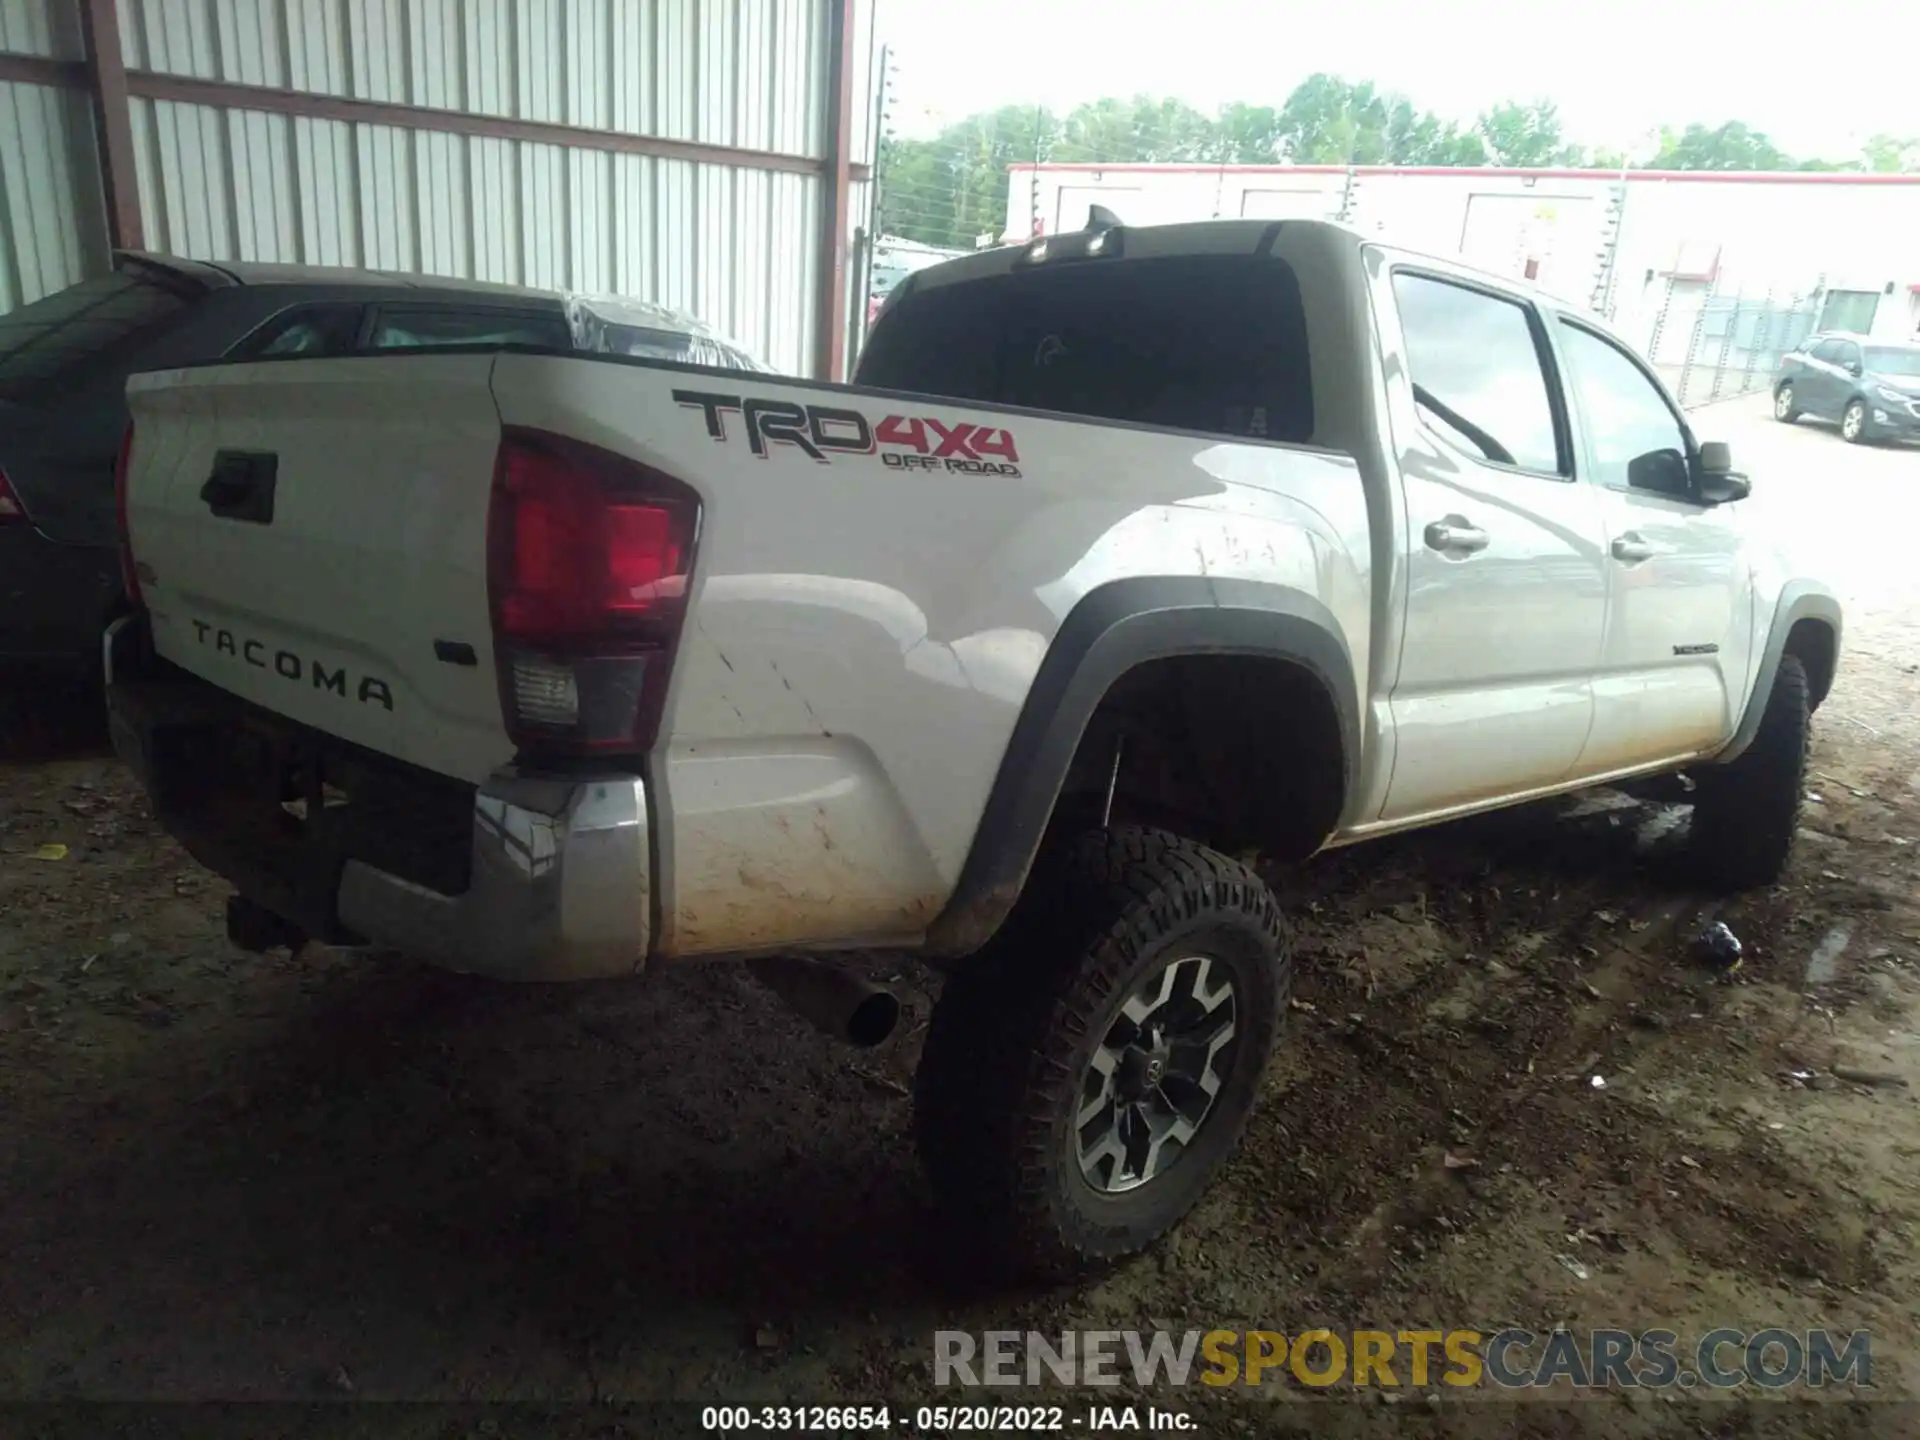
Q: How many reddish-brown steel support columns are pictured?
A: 2